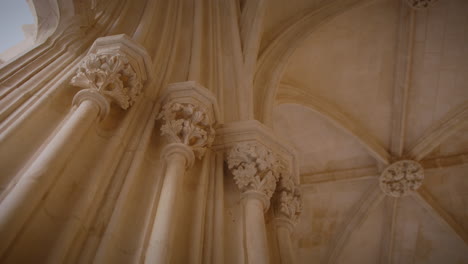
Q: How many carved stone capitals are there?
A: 4